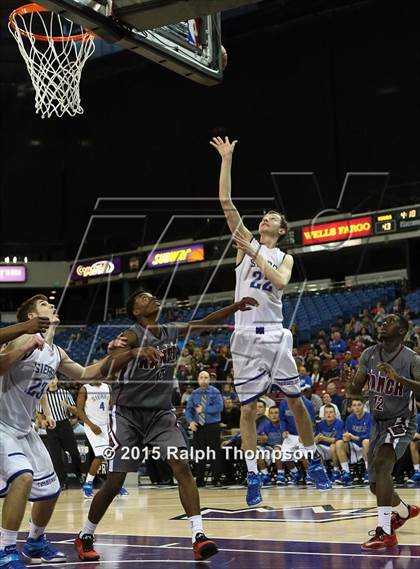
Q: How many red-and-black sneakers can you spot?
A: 4